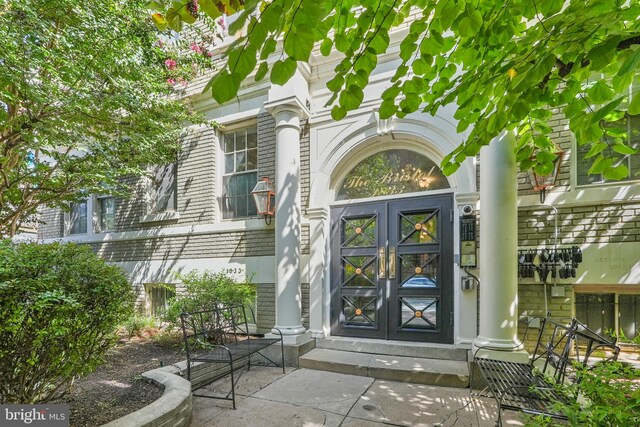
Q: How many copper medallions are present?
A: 6